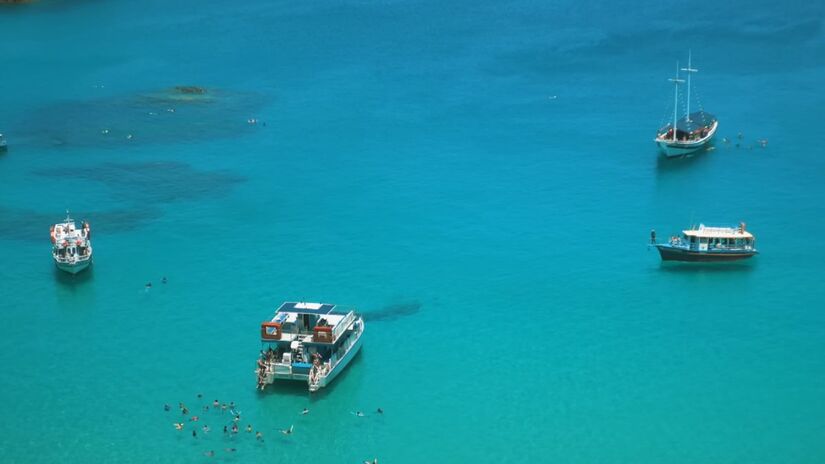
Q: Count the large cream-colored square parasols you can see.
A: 0